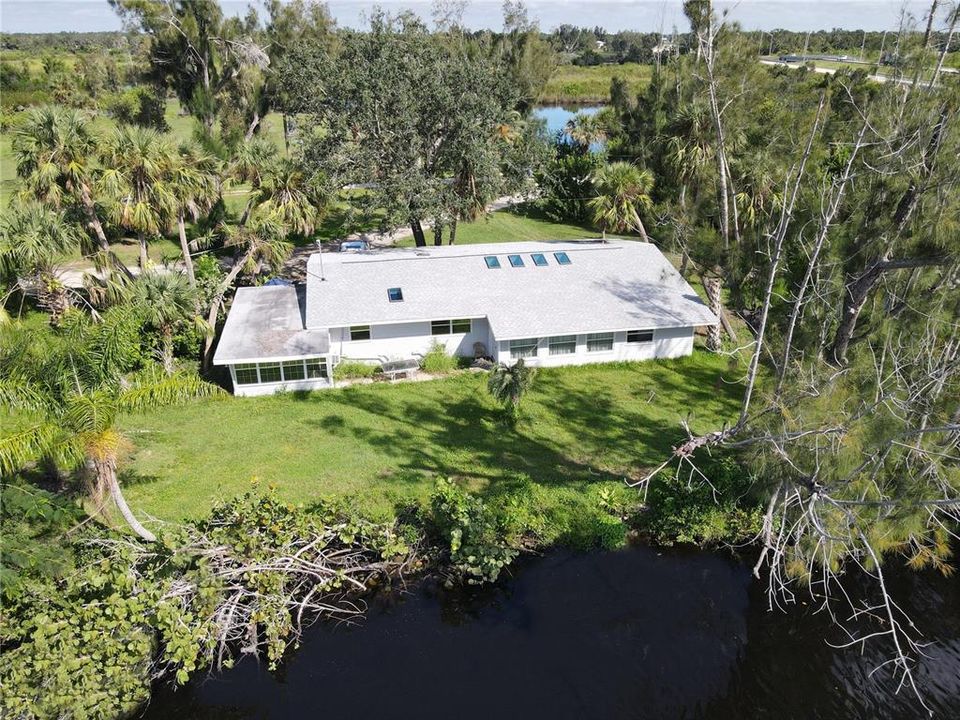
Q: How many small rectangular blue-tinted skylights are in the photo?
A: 5